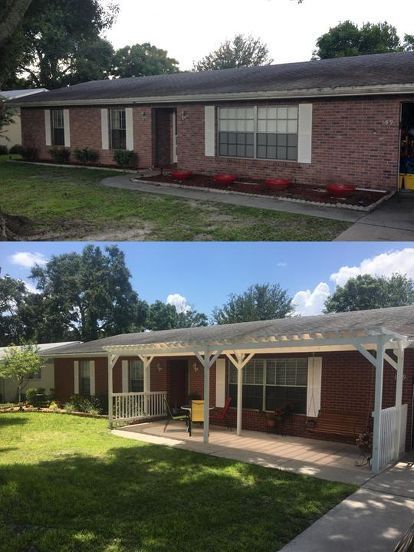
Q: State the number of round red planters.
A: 4